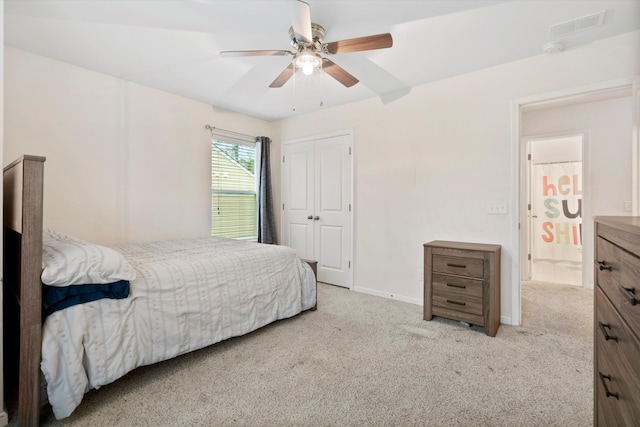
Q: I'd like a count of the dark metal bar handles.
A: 7